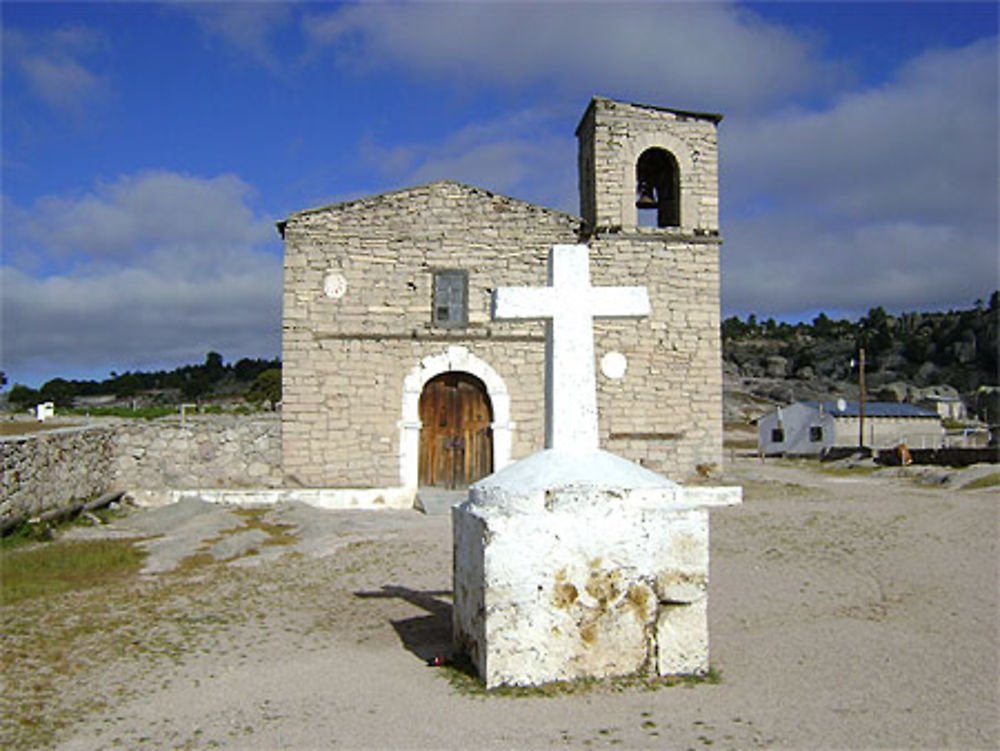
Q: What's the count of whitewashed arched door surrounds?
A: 1